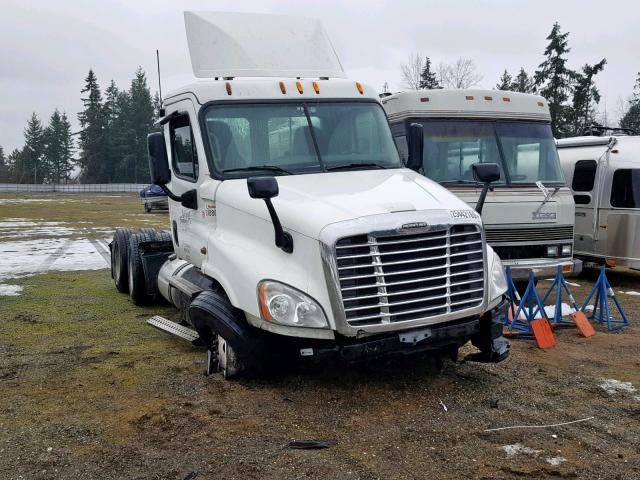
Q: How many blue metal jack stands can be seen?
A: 4